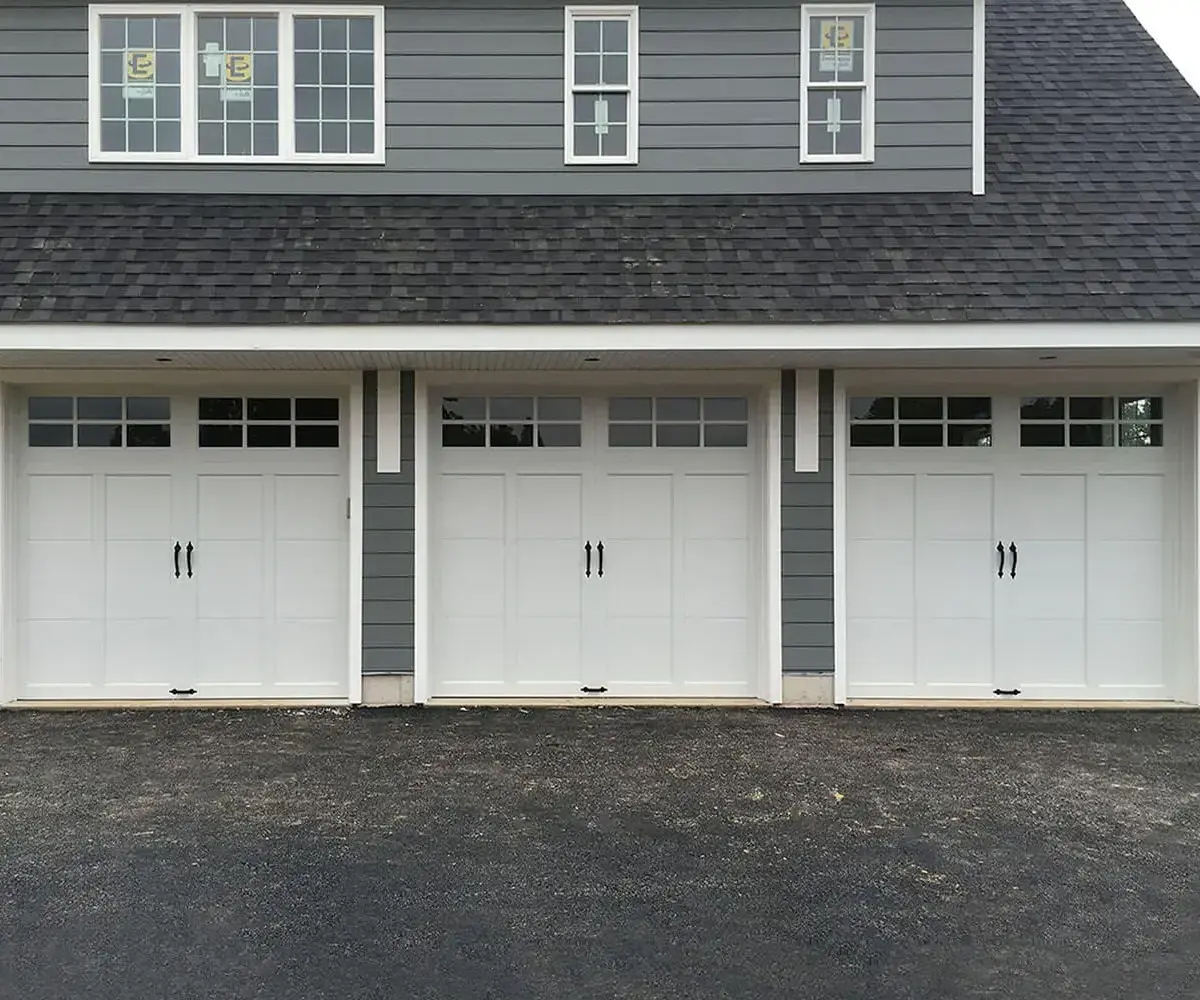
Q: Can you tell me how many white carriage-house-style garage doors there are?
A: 3